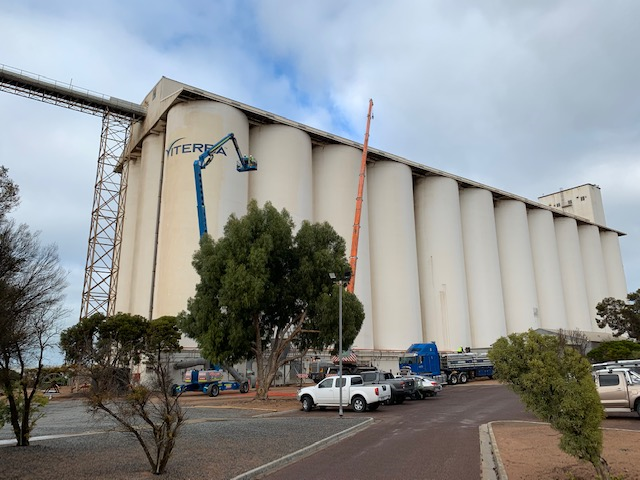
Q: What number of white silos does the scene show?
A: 13